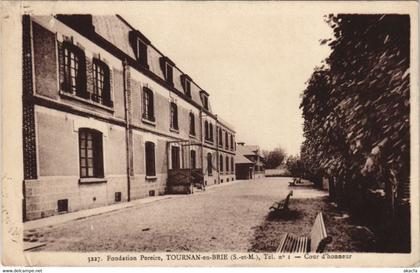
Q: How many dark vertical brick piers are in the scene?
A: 1